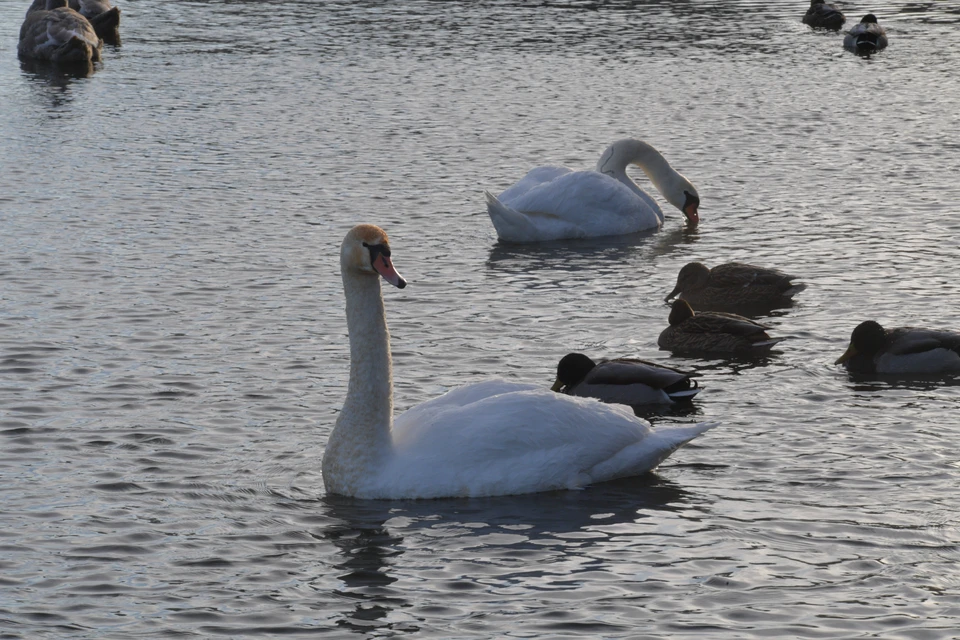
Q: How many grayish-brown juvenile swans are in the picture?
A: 2